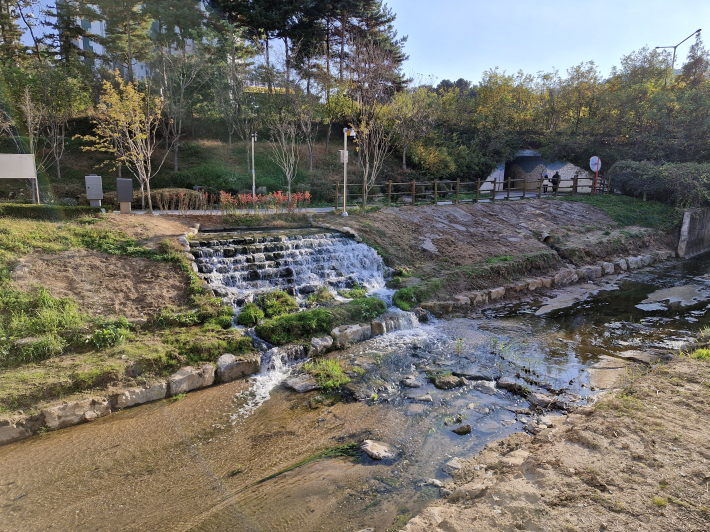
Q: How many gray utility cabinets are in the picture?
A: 2